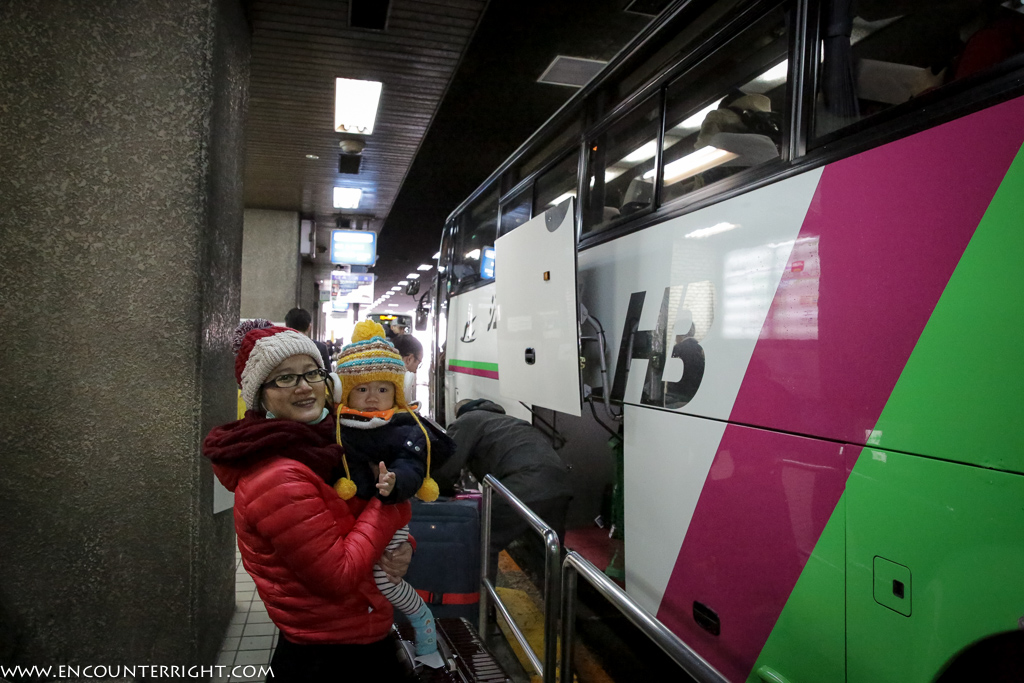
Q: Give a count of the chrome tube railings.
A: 2